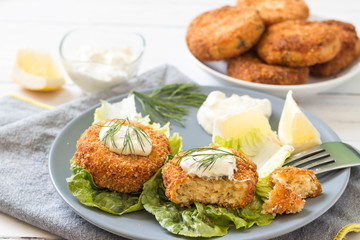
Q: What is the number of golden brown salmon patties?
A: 7